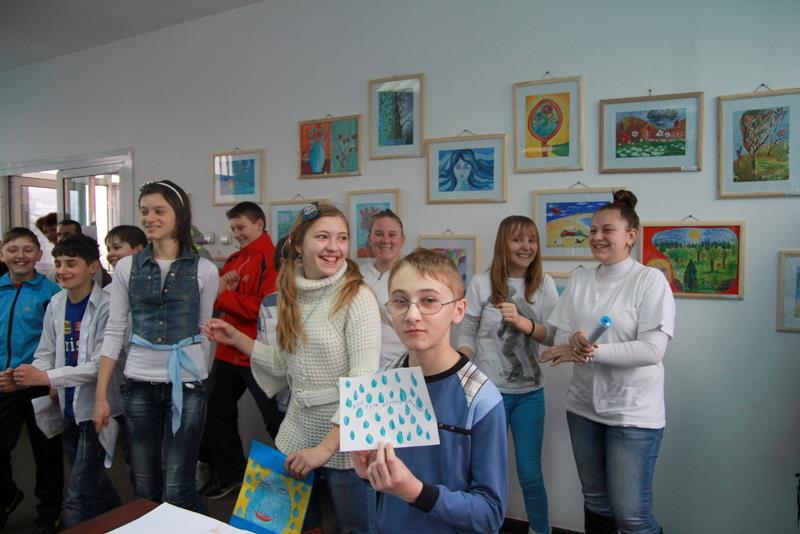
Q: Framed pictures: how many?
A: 14